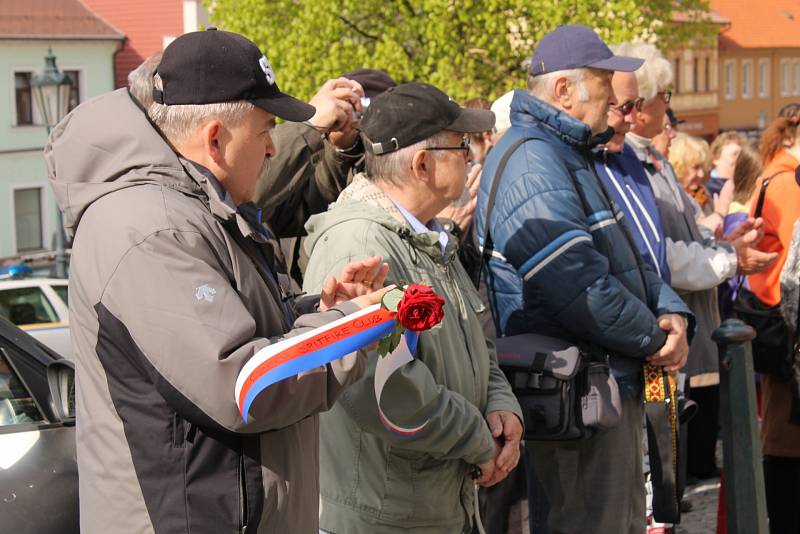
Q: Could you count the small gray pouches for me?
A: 1